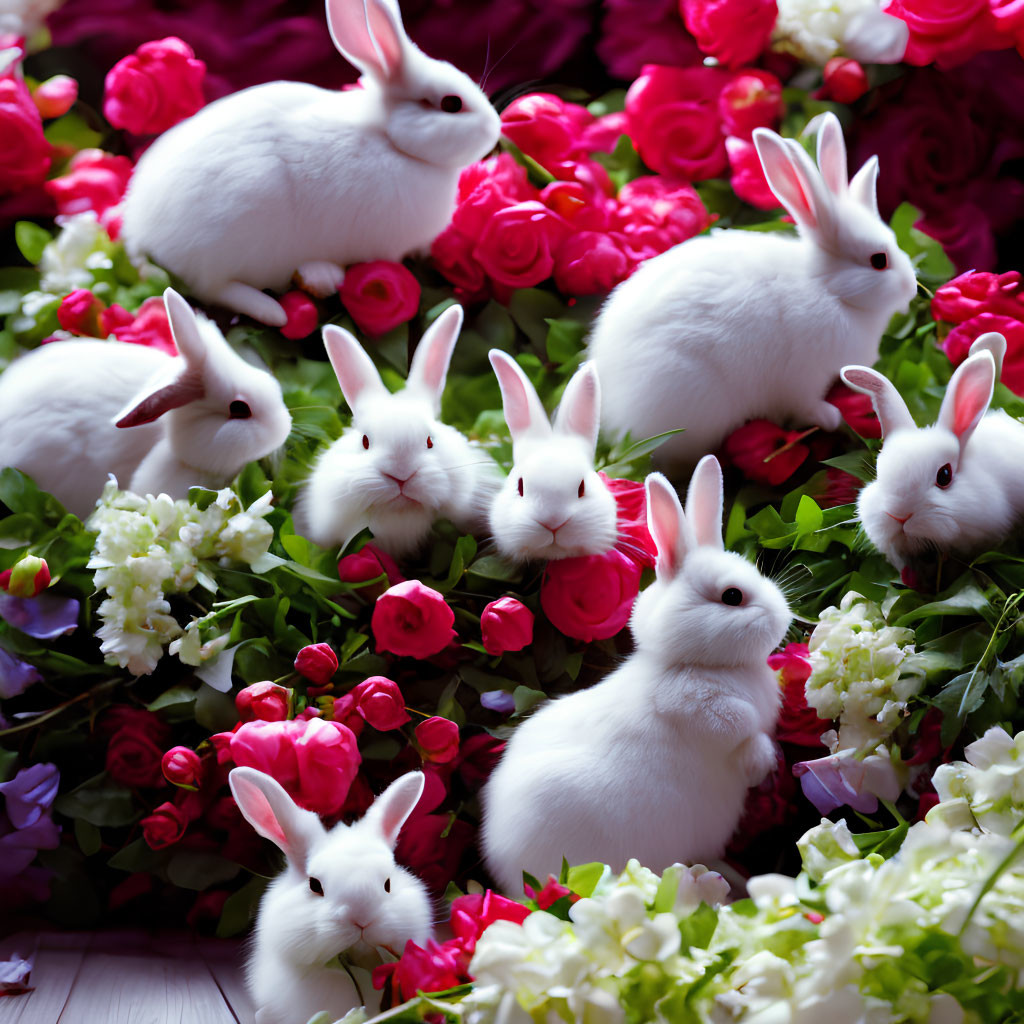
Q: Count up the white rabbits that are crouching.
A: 7